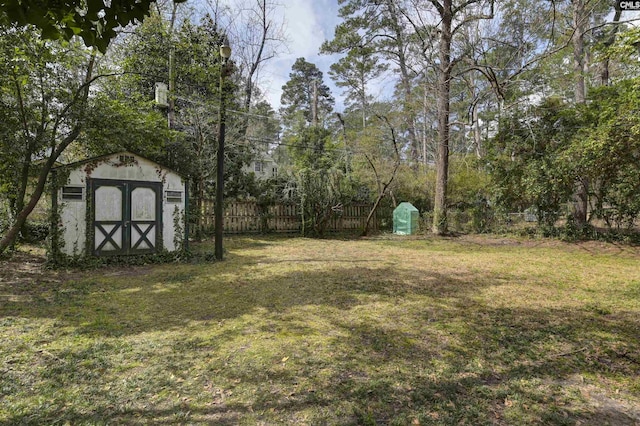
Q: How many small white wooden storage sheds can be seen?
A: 1